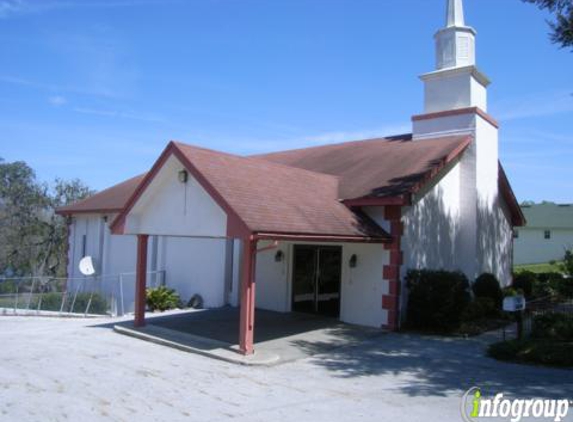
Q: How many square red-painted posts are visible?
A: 2